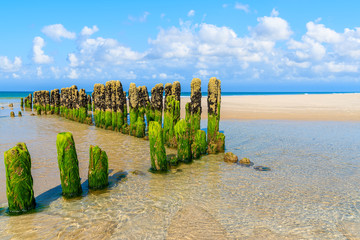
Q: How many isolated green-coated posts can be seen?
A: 3